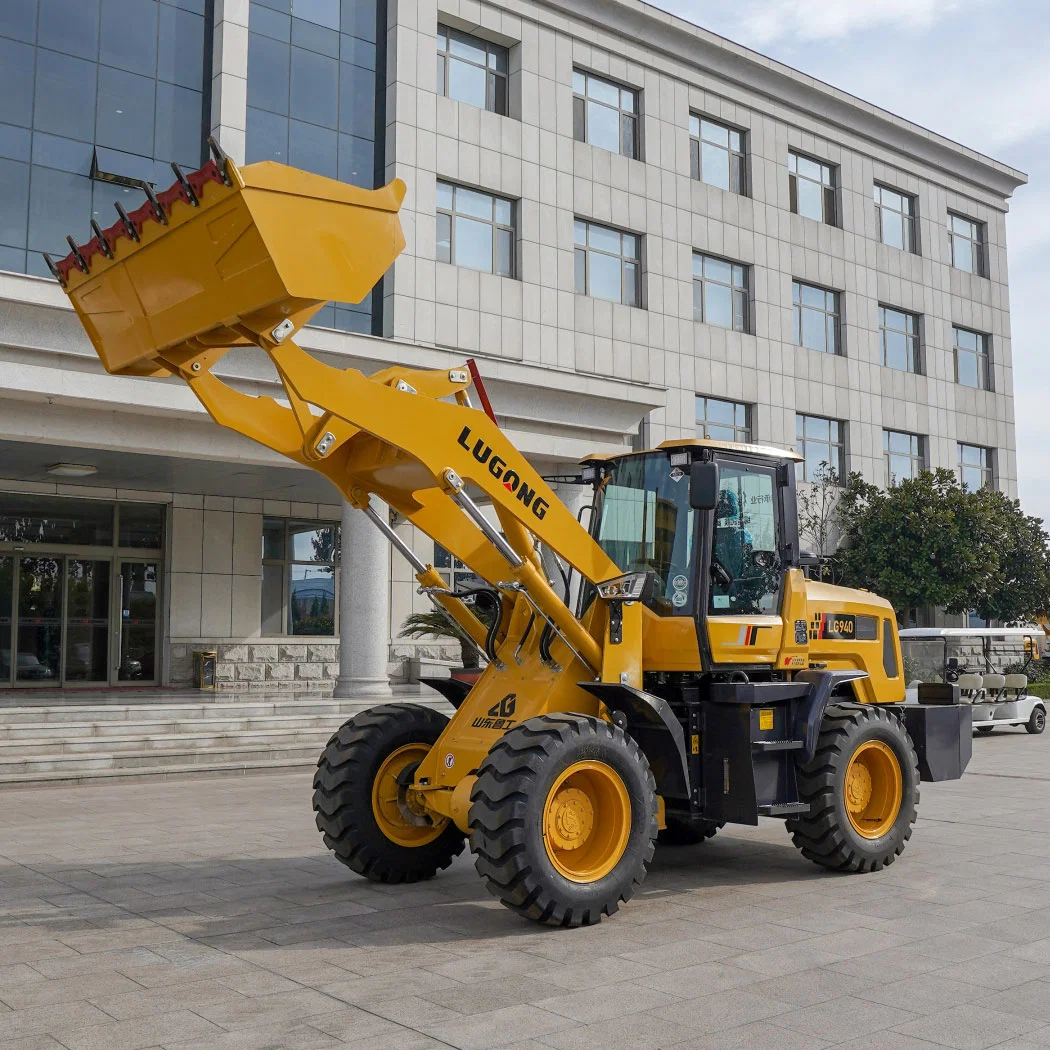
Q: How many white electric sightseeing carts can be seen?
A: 1